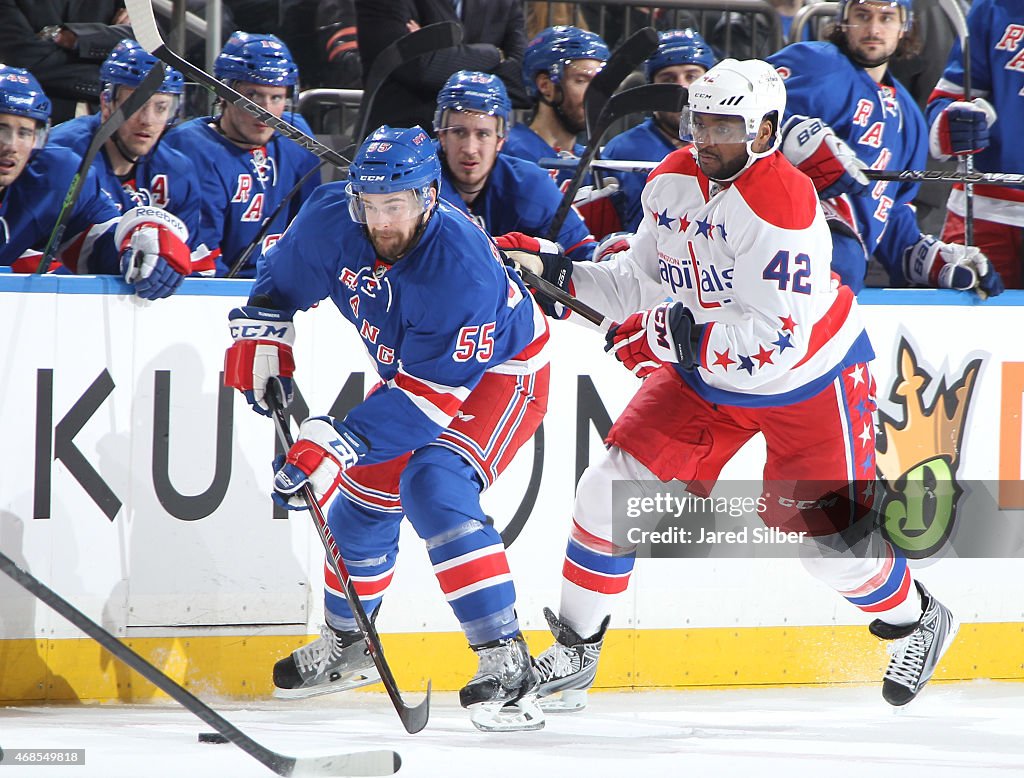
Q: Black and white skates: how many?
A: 4